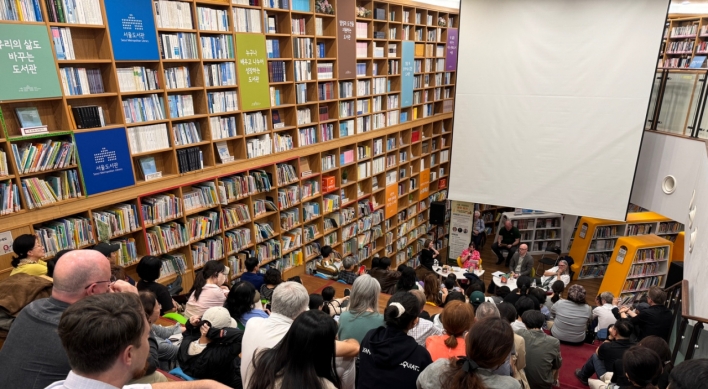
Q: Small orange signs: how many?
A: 2